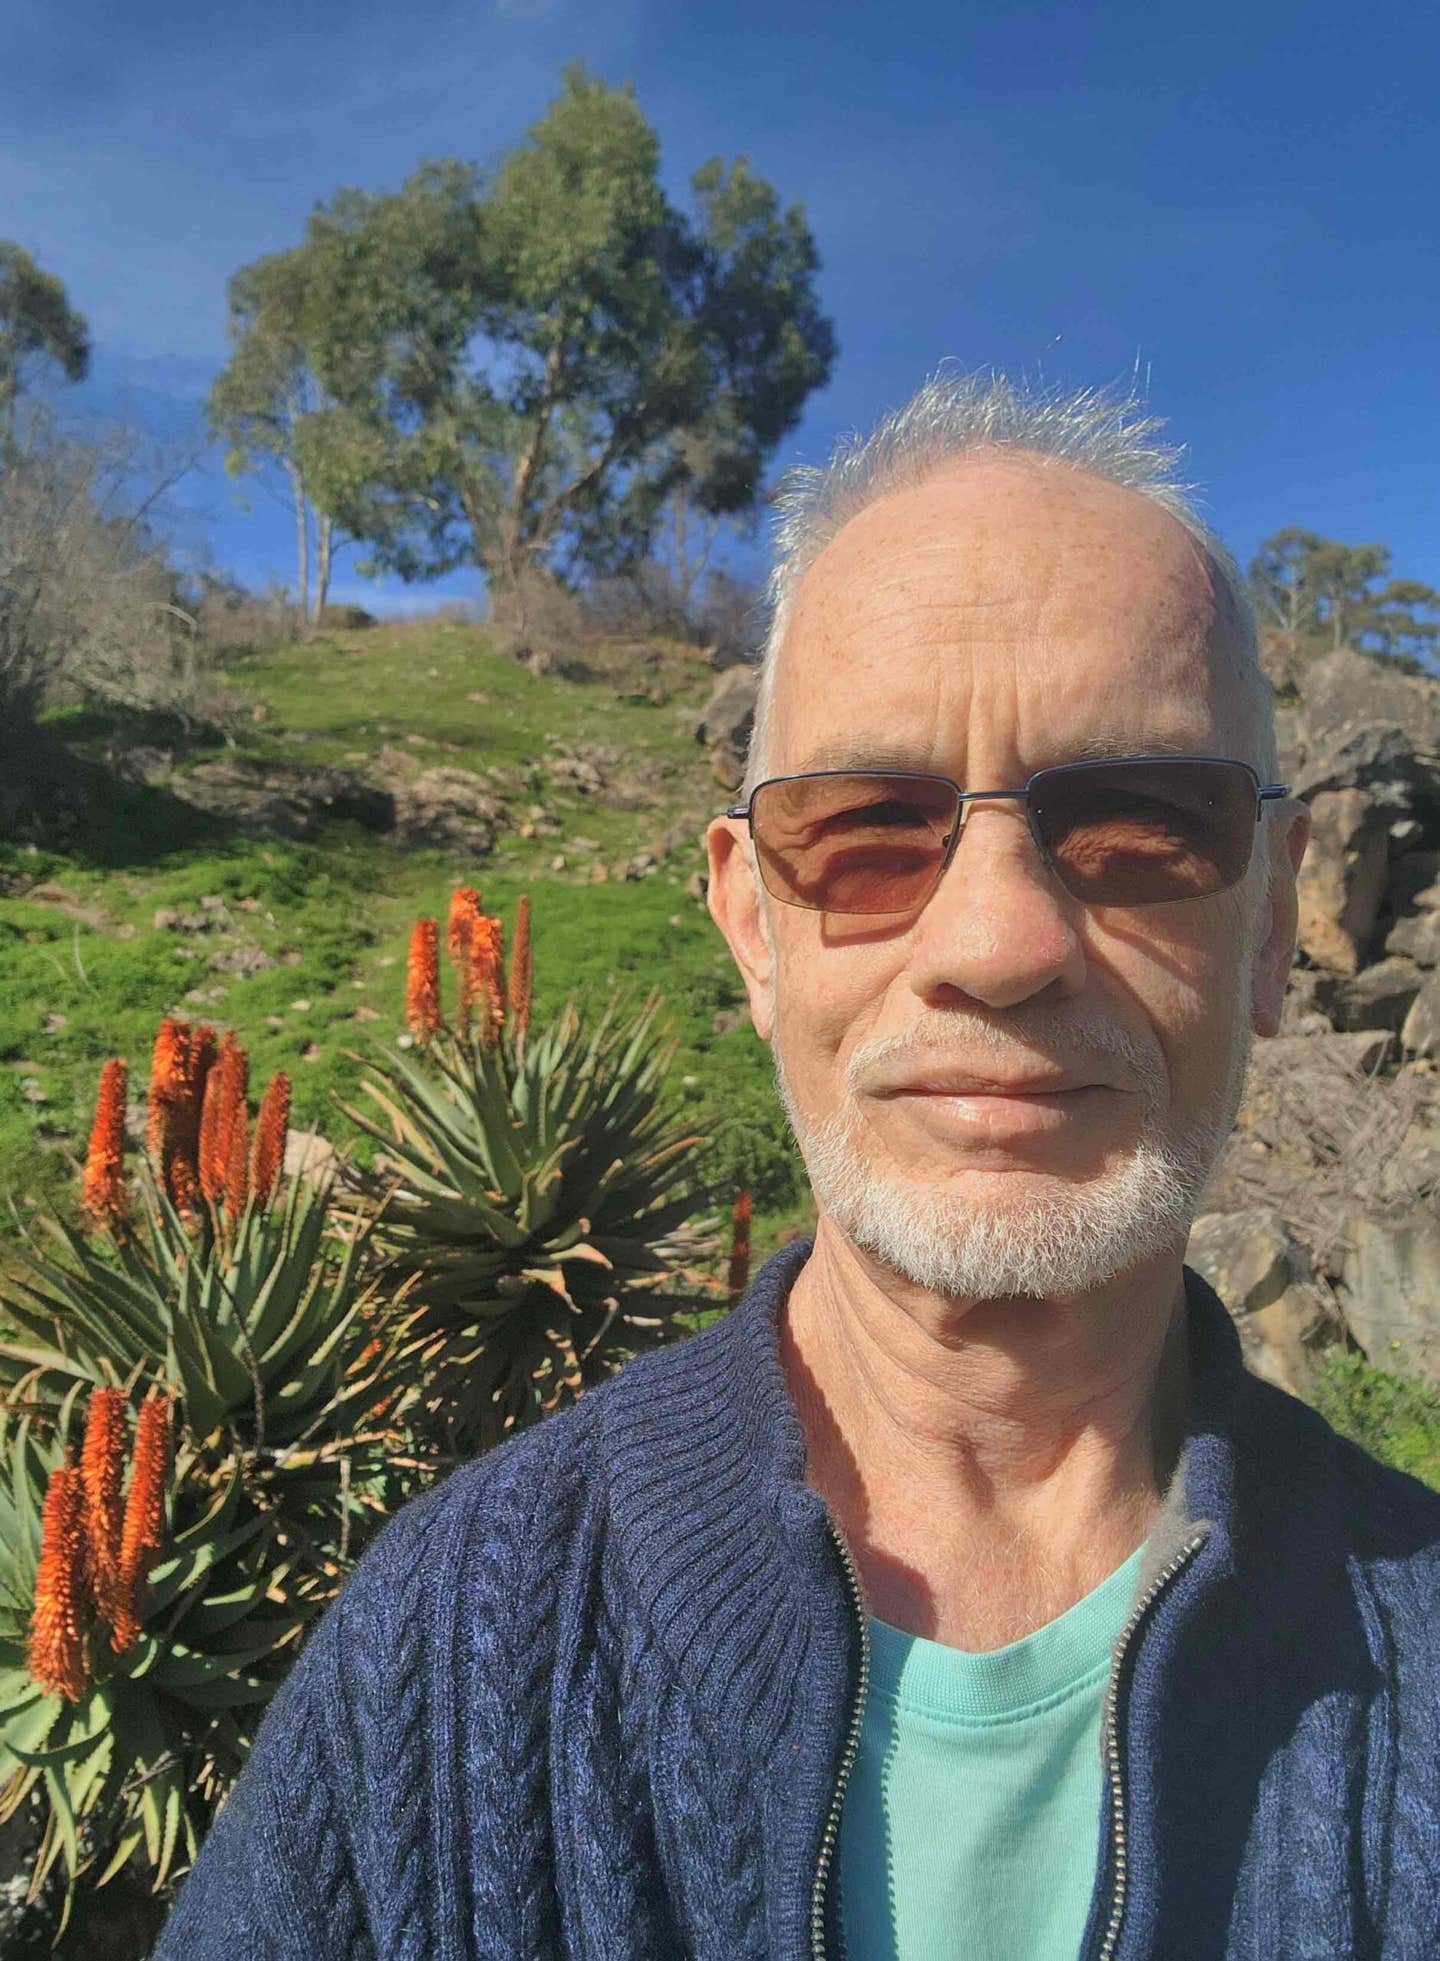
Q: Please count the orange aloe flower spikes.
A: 14